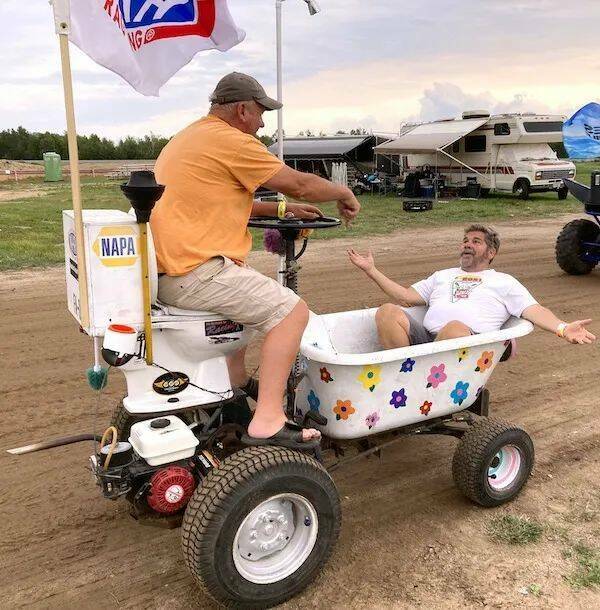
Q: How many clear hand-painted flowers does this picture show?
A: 12